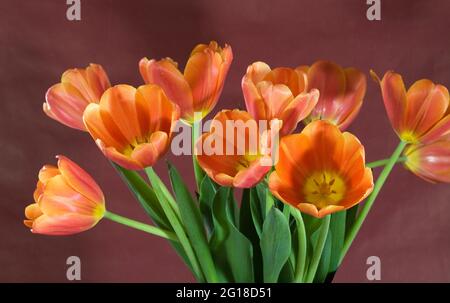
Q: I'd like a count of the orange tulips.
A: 10